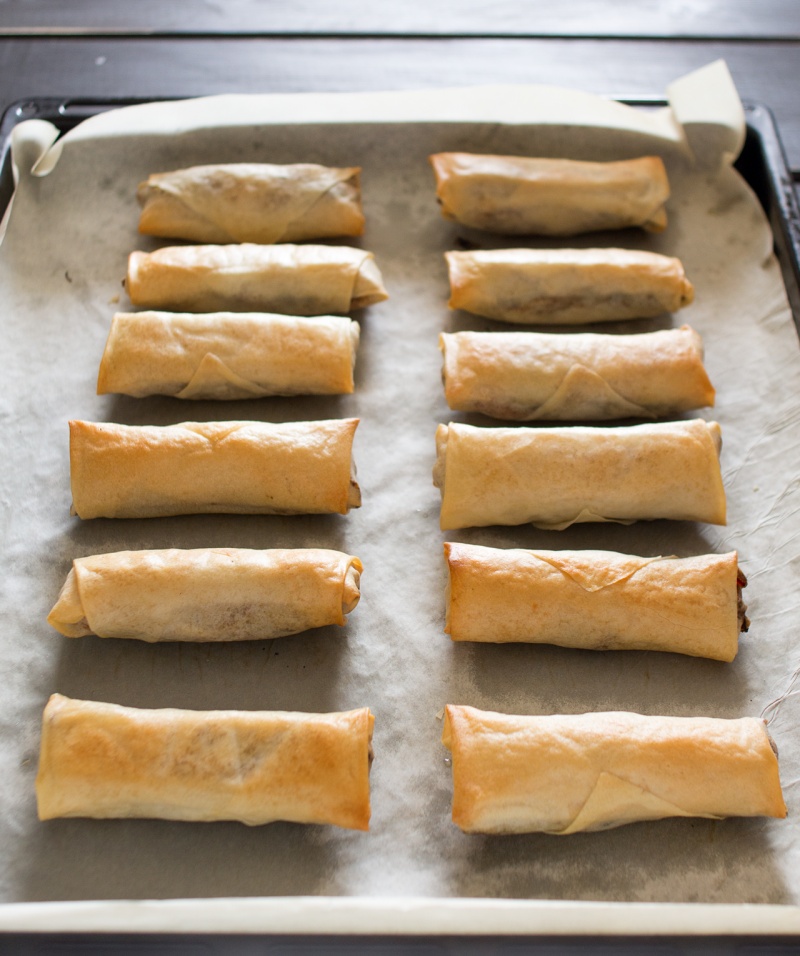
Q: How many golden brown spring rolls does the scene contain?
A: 12